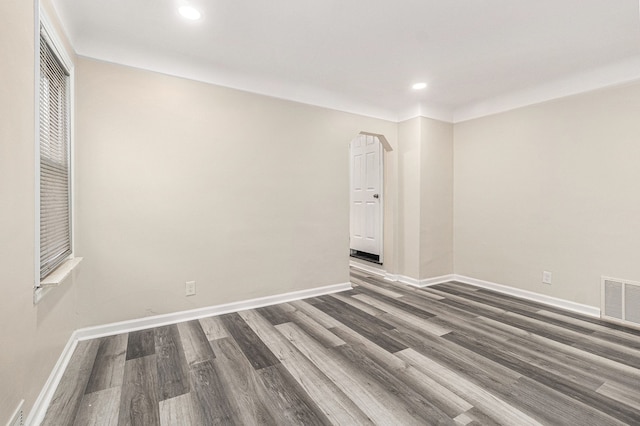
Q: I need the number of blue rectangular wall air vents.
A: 0